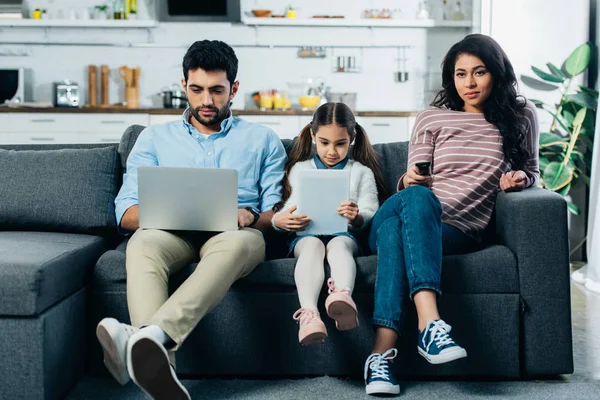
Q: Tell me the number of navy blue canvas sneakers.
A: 2